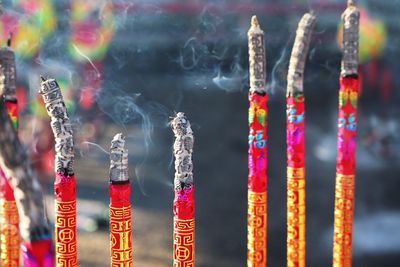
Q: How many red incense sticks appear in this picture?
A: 8